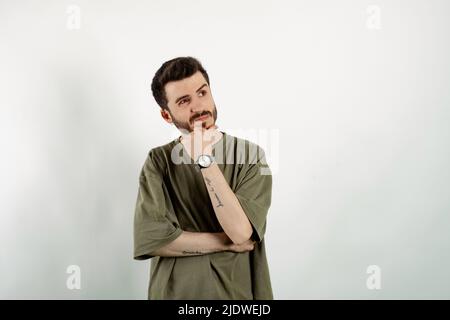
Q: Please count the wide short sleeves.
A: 2